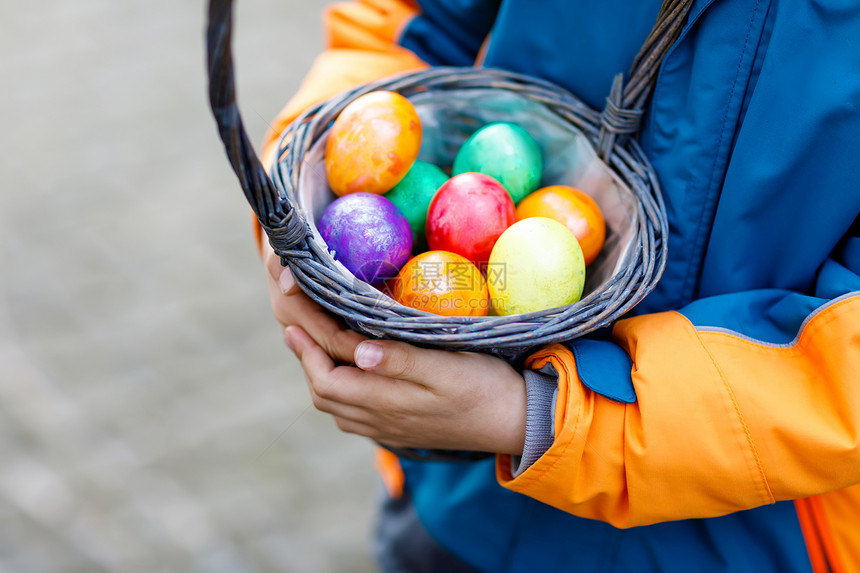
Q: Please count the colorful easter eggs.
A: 8